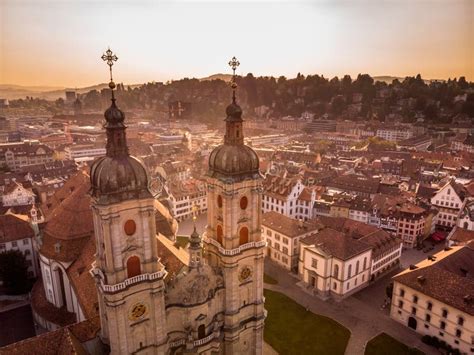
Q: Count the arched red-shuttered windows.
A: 3